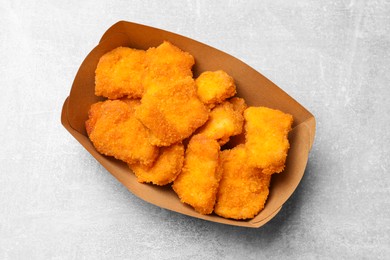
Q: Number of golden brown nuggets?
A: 10